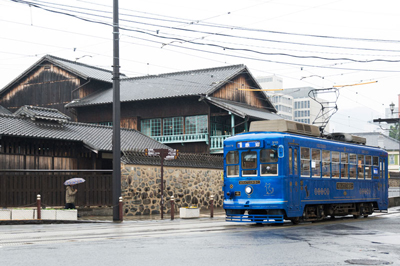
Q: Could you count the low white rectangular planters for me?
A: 5